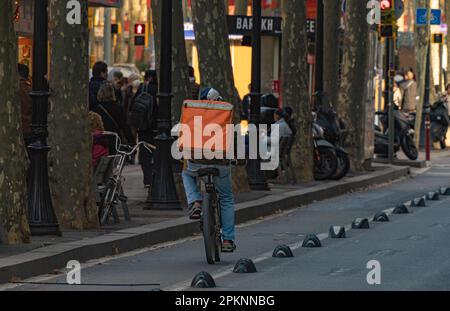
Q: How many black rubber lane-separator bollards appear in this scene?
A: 11